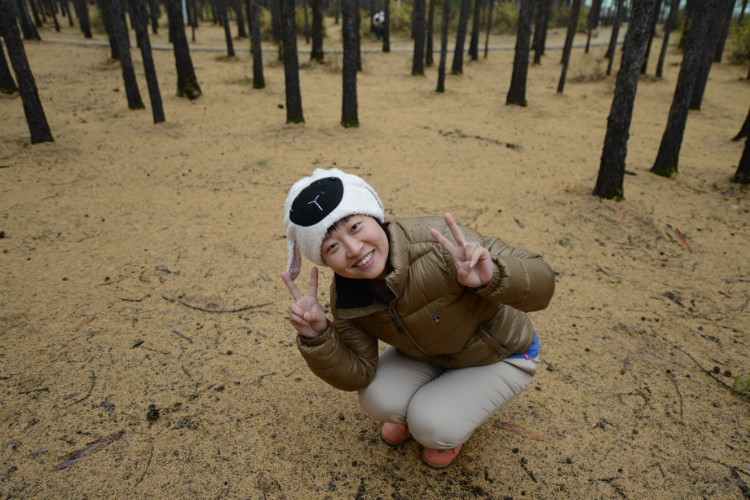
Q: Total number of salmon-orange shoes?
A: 2